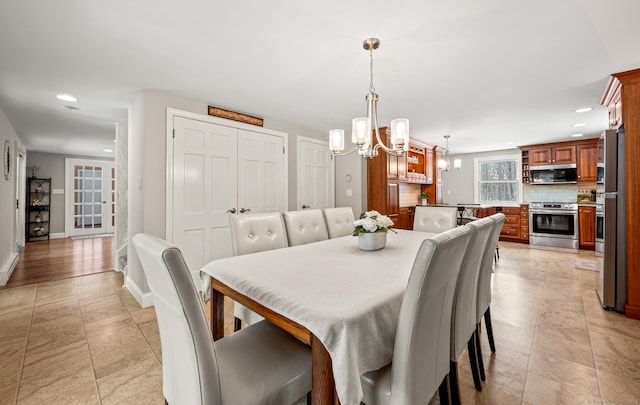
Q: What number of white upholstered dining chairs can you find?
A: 8